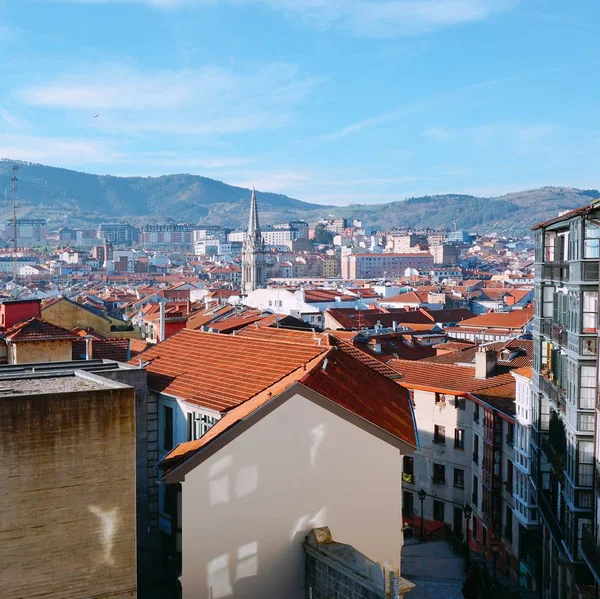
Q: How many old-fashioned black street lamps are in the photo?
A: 3